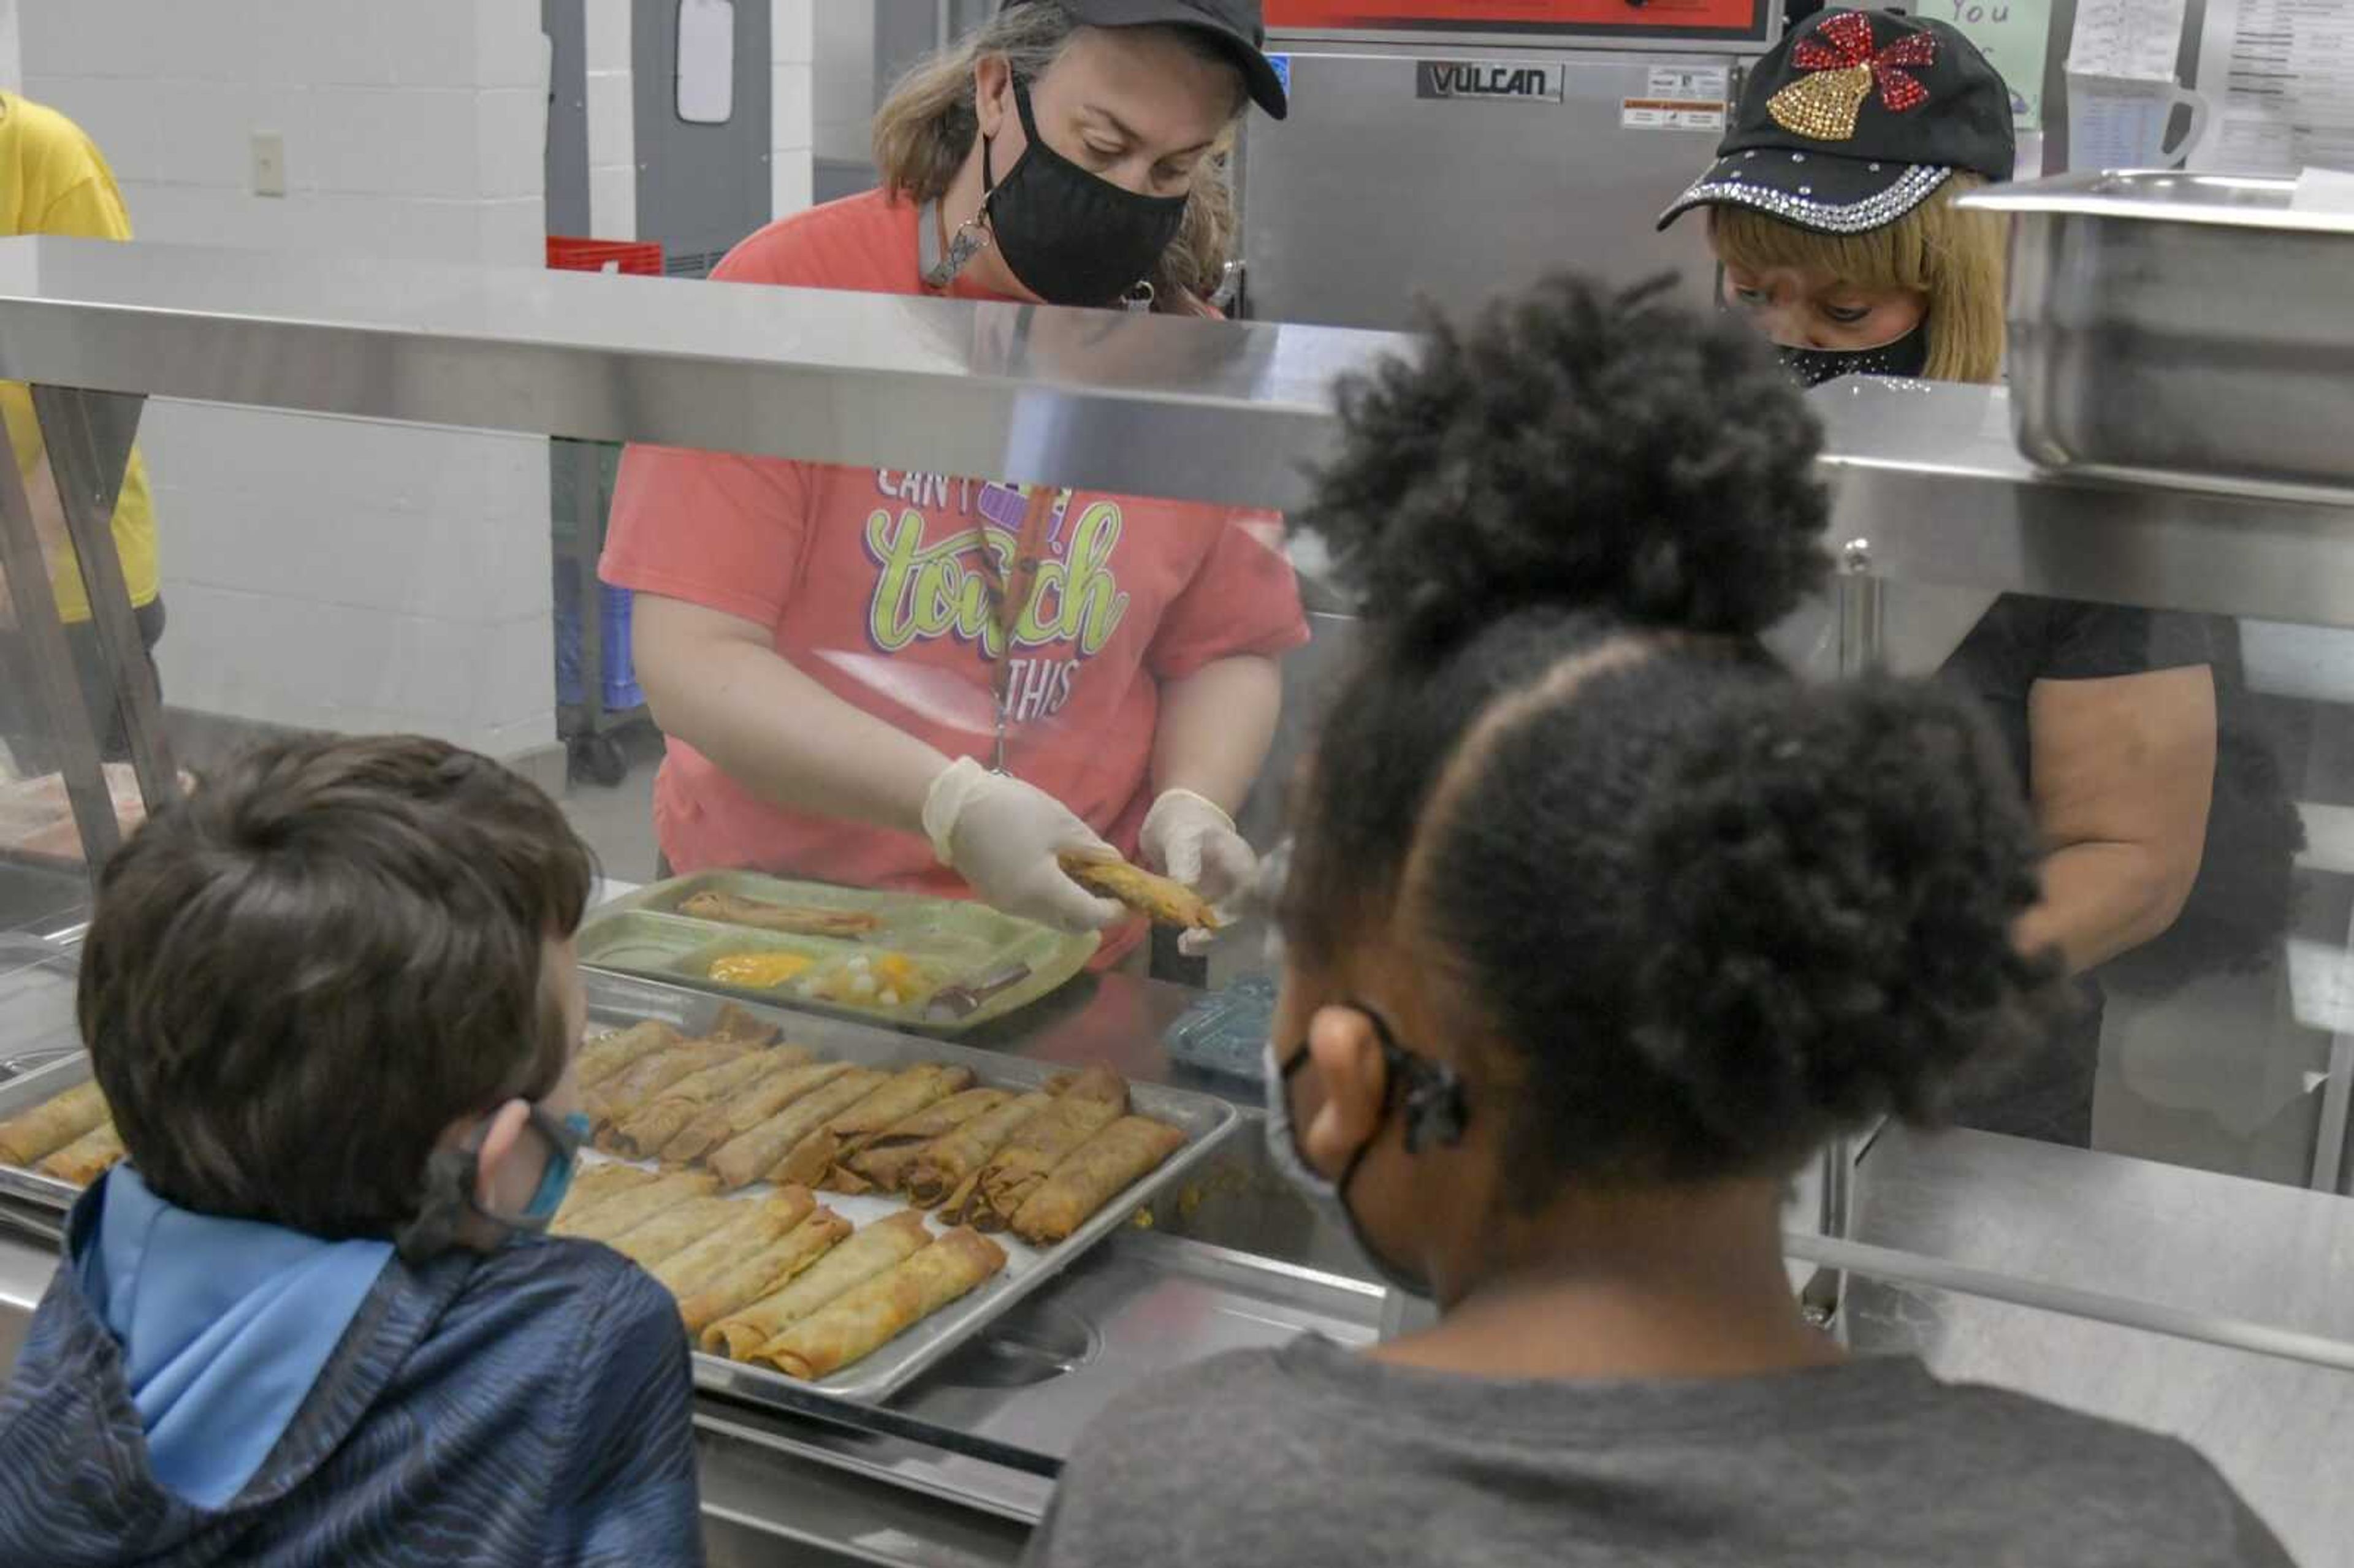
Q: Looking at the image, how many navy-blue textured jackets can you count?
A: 1